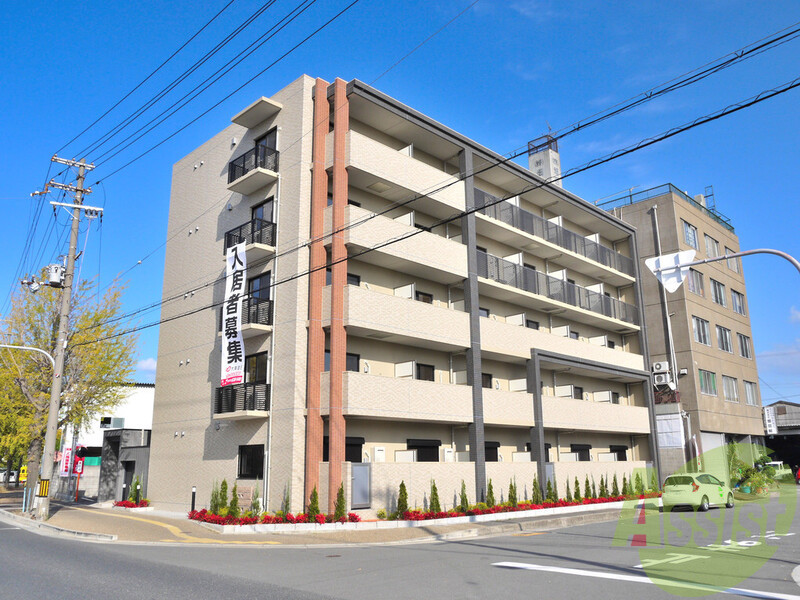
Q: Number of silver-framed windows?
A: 12